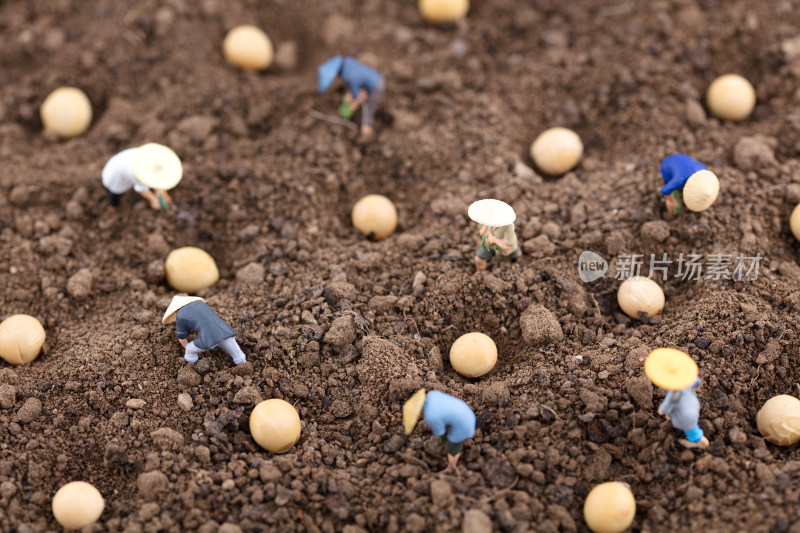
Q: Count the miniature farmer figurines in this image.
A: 7